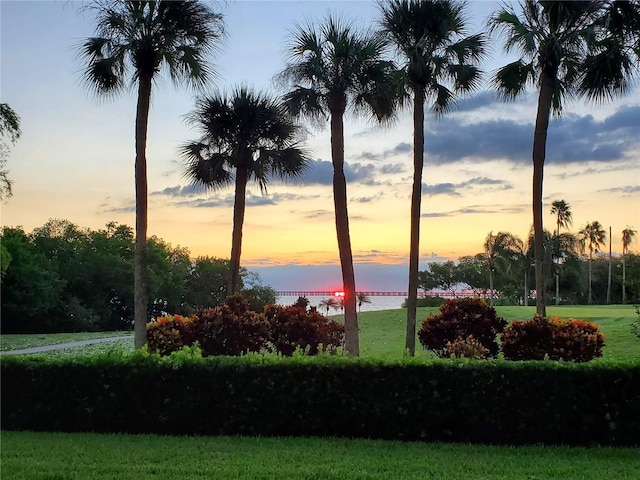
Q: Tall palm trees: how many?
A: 5